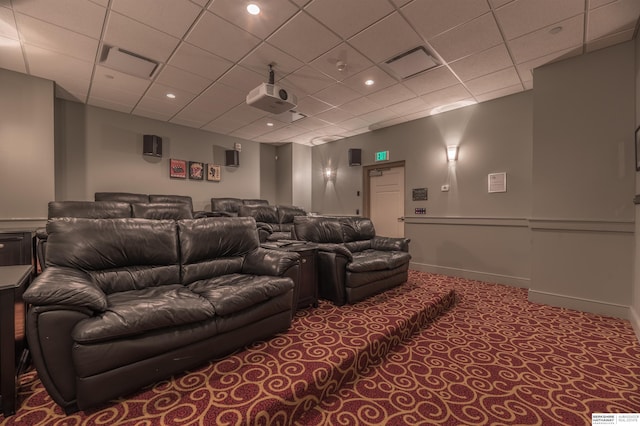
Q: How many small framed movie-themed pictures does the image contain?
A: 3